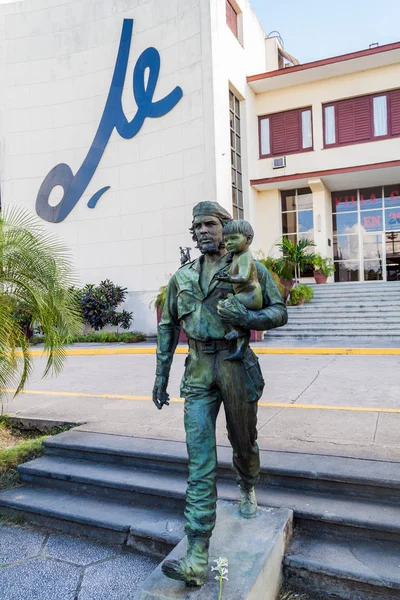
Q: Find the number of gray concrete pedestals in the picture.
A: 1